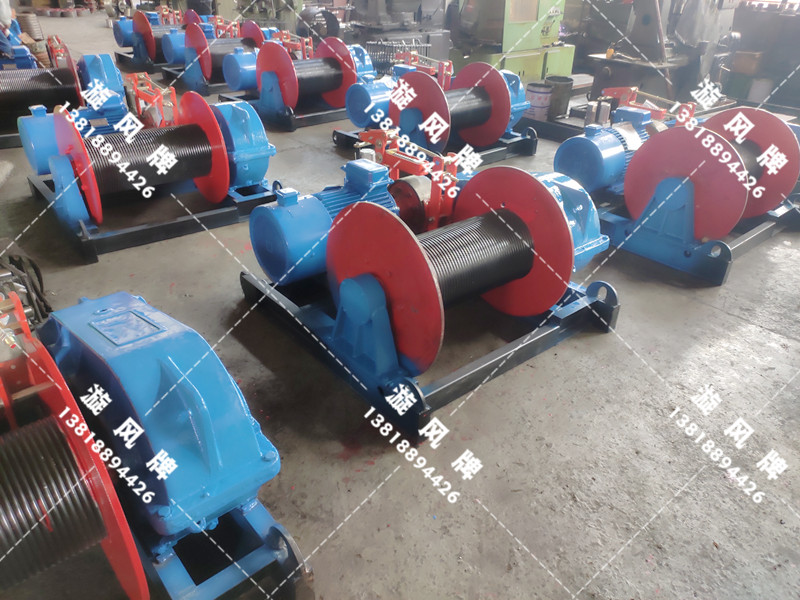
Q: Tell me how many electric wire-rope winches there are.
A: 9